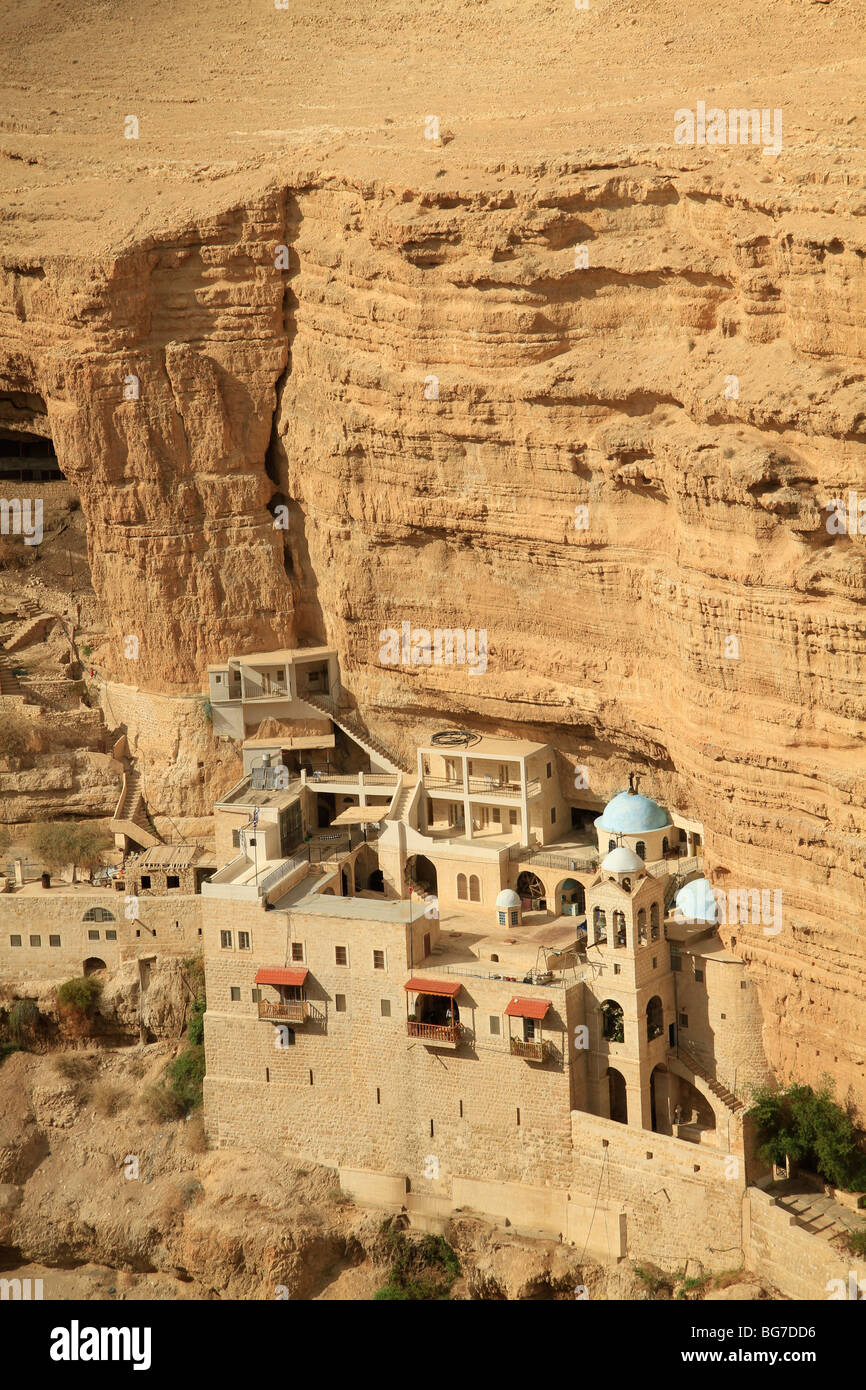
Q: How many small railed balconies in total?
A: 3